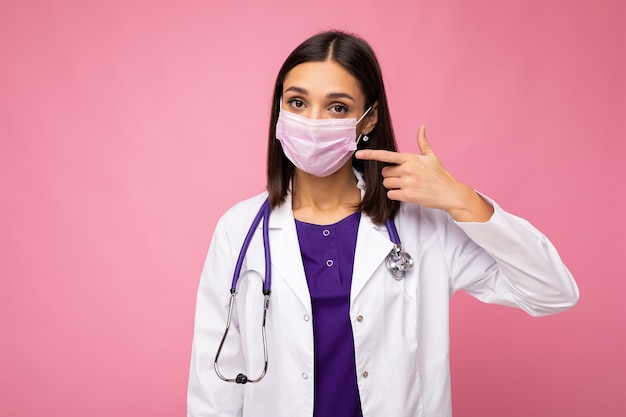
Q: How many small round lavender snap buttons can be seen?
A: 2